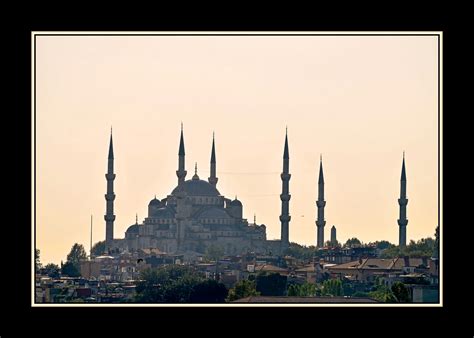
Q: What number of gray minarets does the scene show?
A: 6